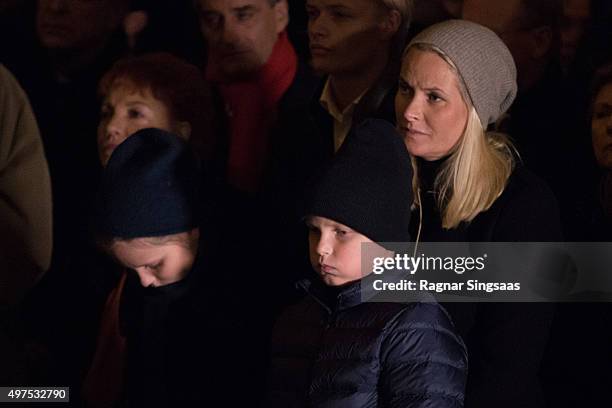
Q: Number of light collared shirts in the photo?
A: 1